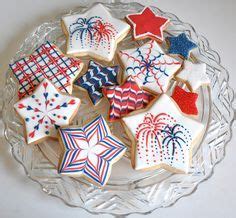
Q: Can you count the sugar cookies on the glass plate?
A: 12